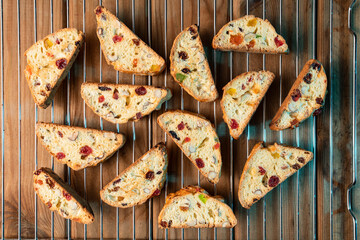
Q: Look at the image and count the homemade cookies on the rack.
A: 13